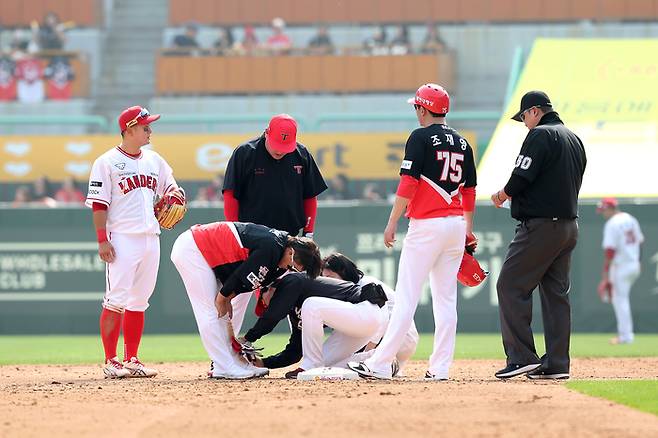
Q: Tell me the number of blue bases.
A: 0